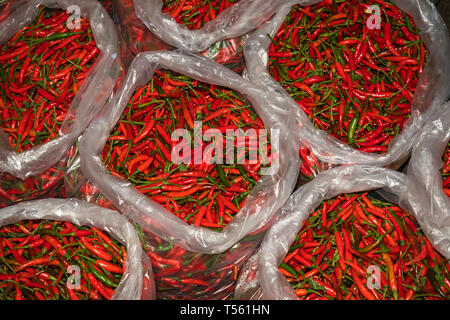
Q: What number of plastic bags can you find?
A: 7